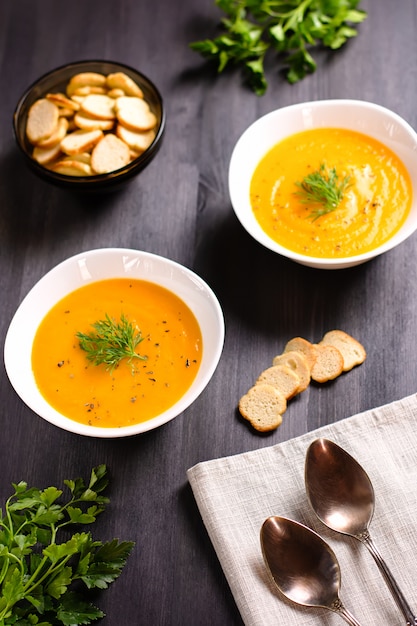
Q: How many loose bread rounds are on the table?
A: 6